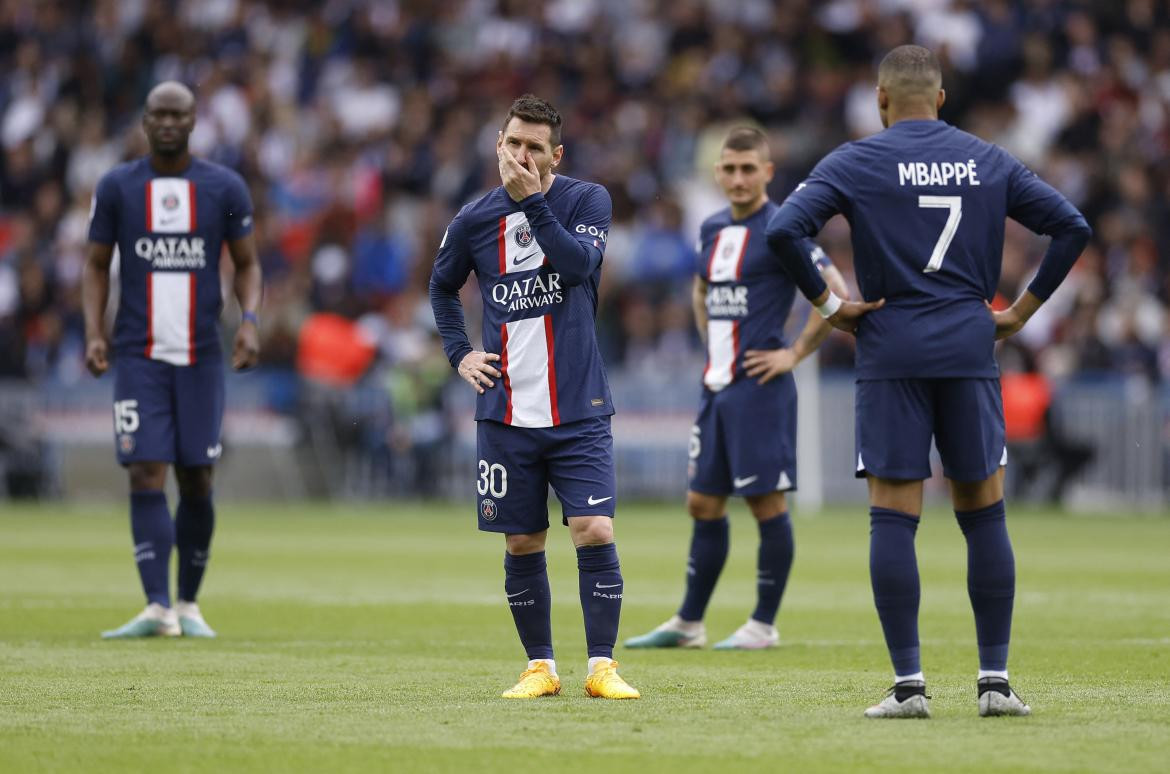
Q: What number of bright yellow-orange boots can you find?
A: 2